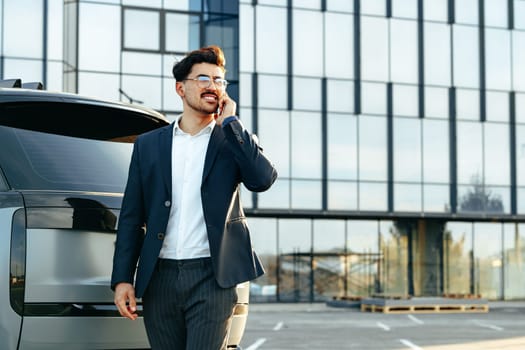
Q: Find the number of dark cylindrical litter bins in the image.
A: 0